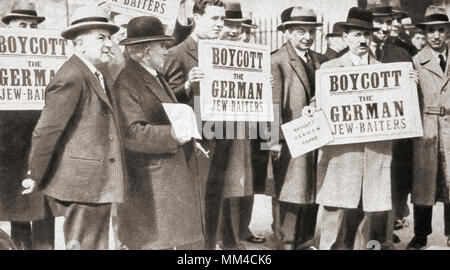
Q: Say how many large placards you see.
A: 4